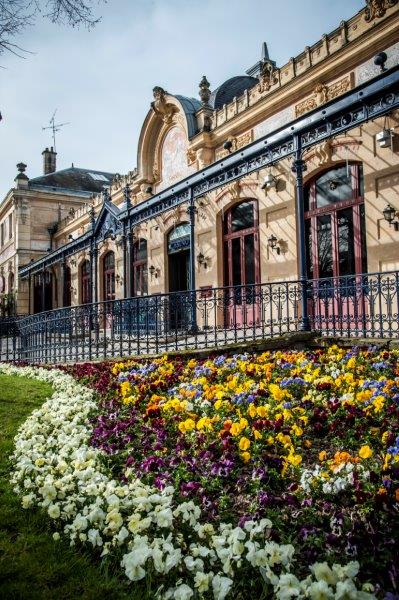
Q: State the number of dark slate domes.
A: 1